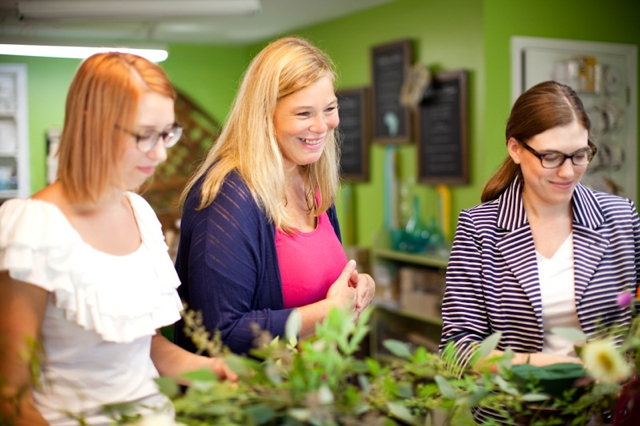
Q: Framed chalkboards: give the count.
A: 3